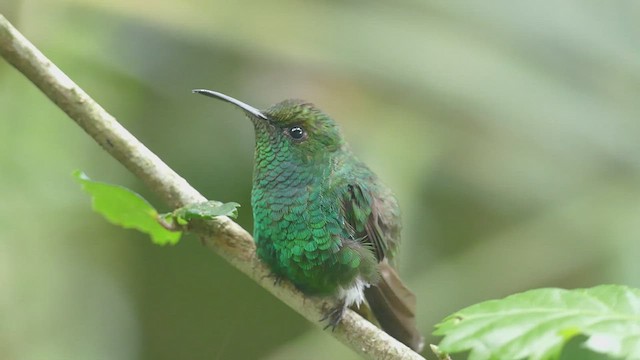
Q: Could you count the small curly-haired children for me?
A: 0